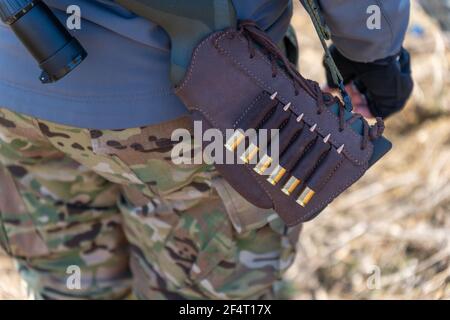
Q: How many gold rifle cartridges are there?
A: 6